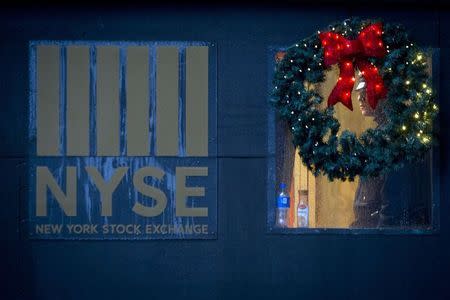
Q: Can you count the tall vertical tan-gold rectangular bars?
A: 6